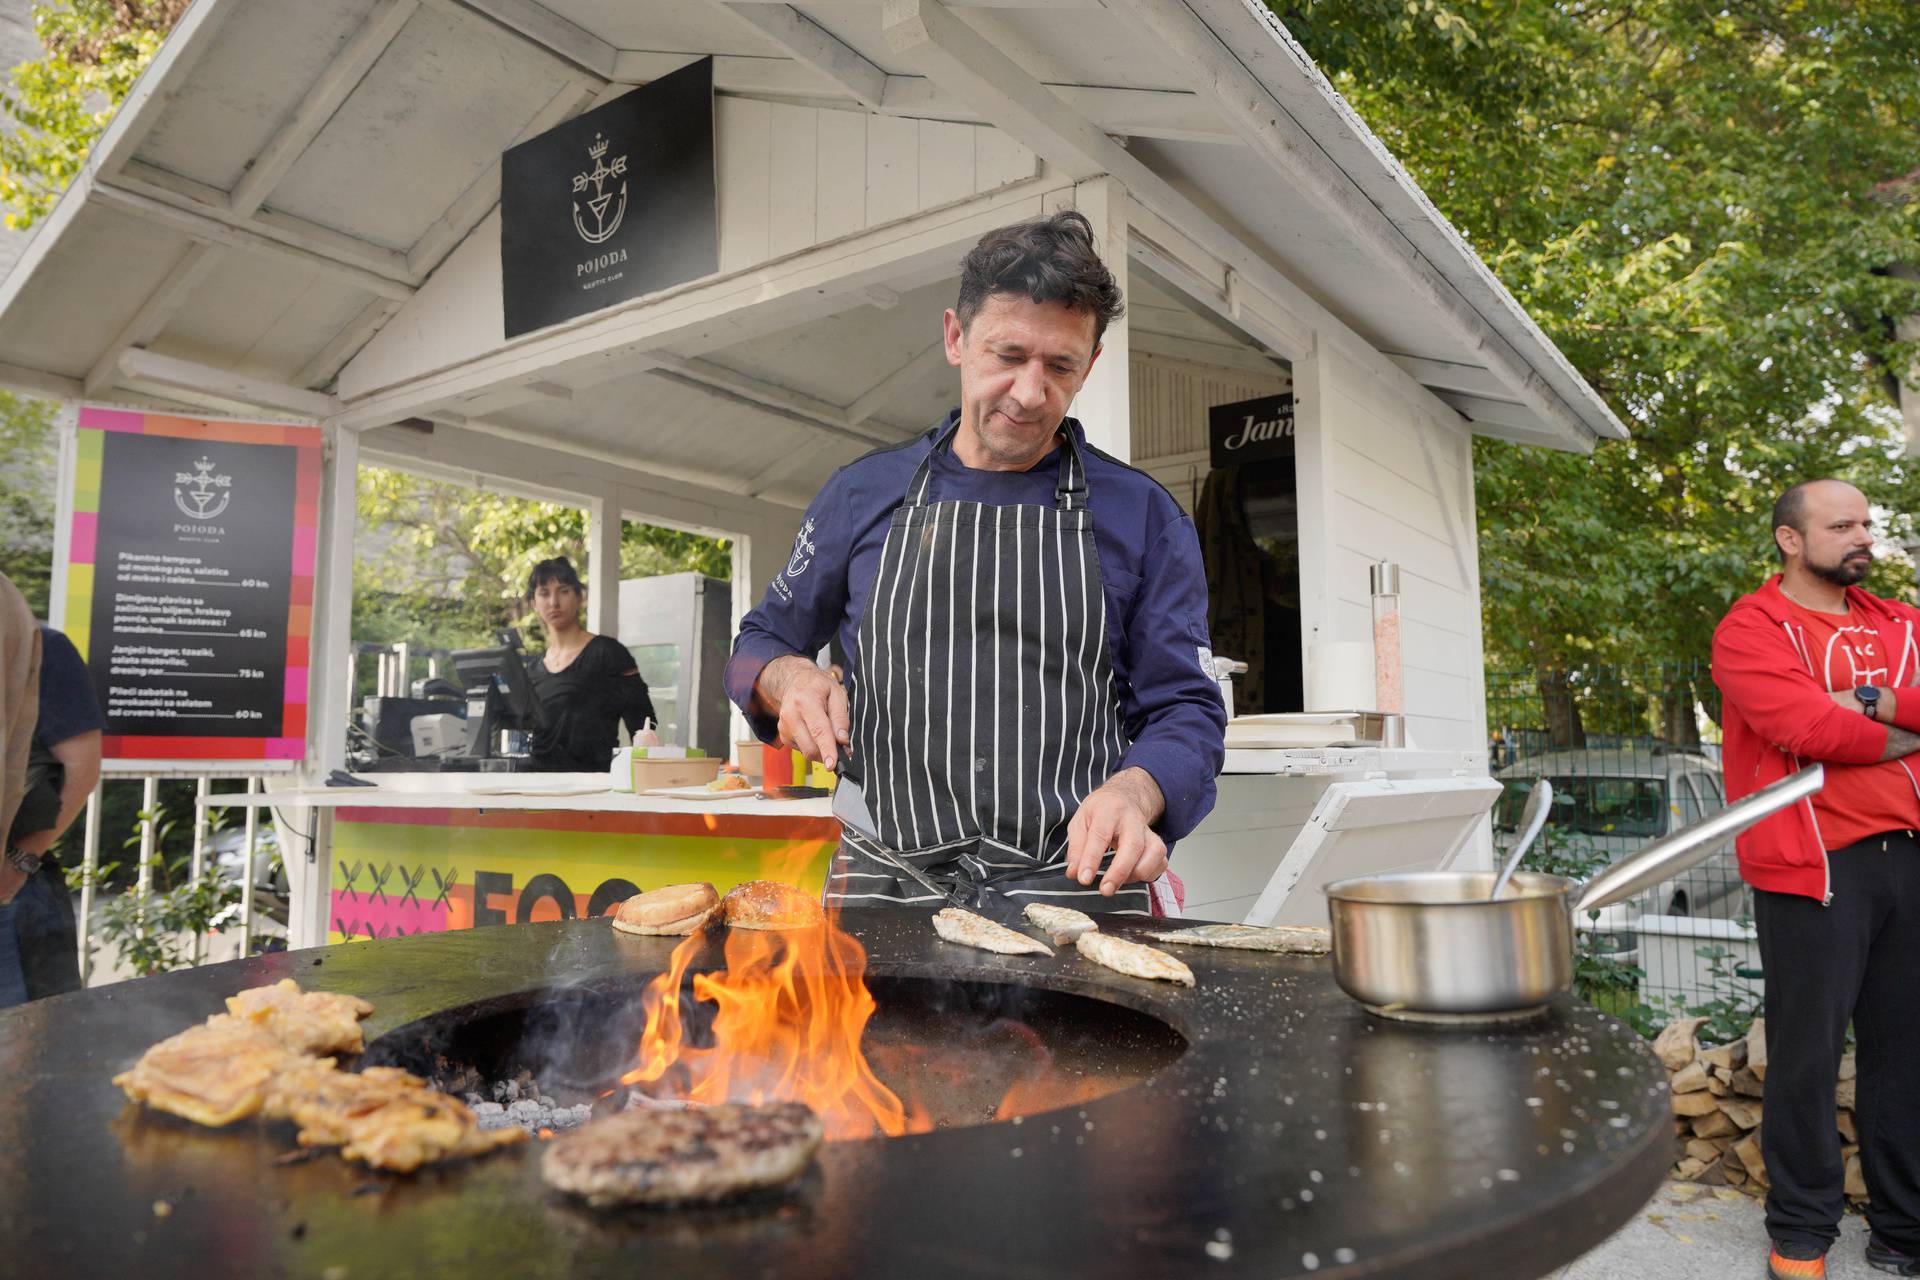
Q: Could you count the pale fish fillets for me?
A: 4